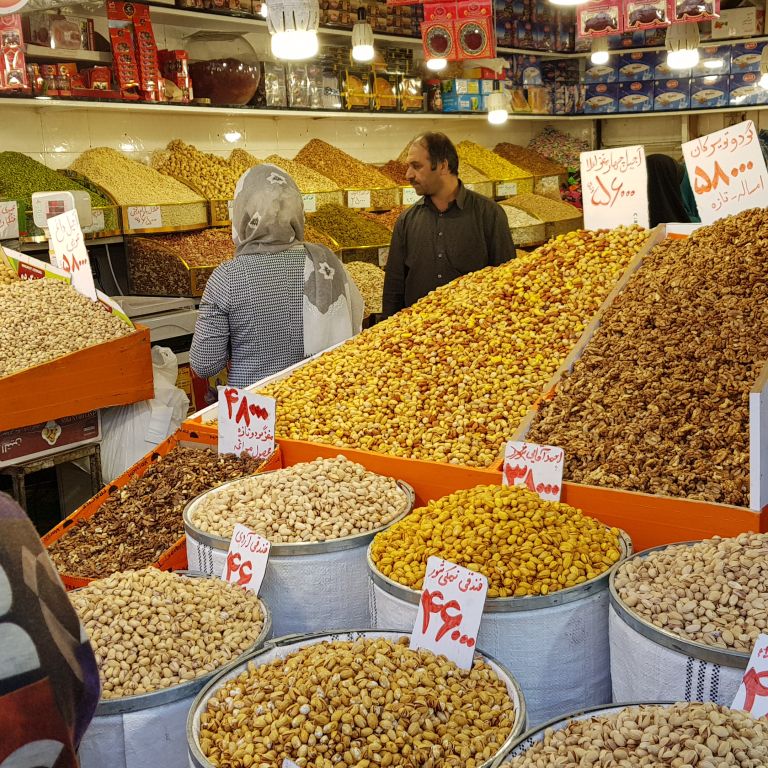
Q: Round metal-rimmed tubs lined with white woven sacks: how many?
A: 6